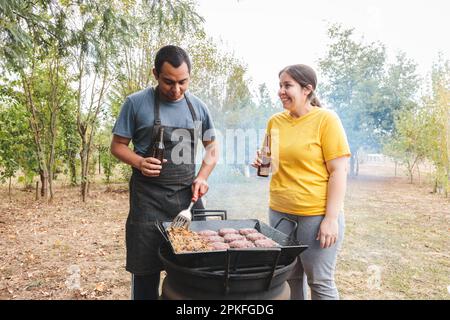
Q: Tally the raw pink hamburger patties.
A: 9